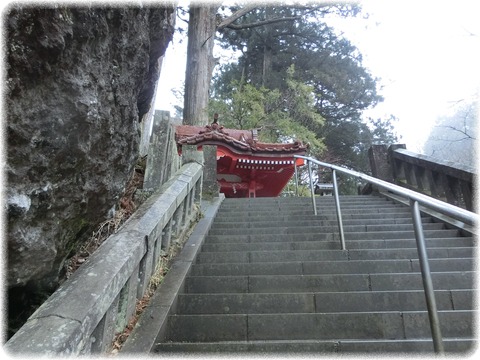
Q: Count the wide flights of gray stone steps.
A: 1